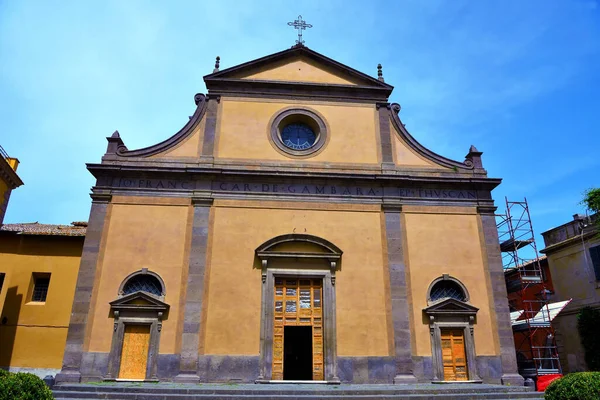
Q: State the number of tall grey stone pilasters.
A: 4